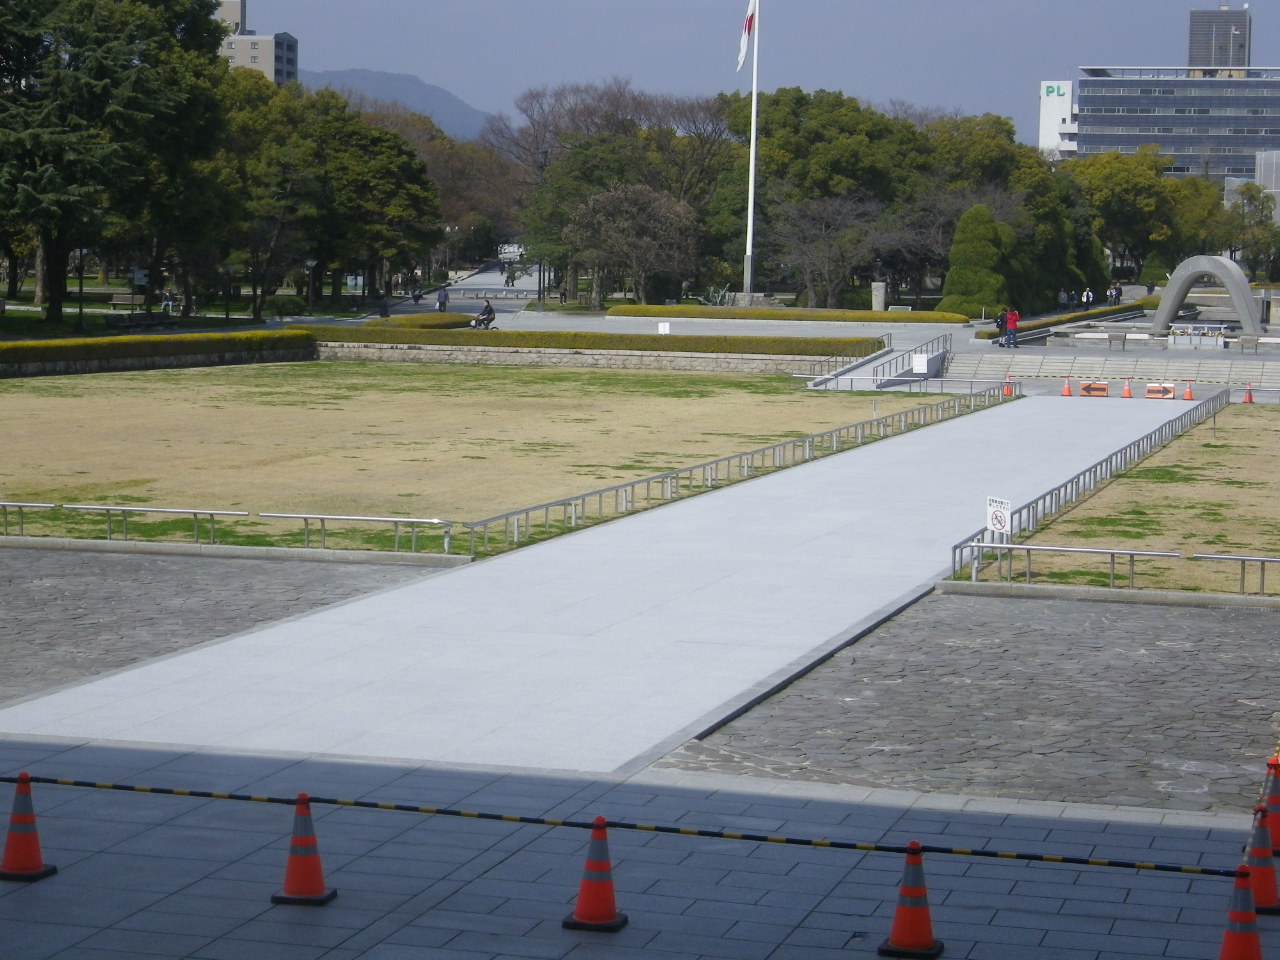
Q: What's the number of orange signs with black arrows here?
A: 2